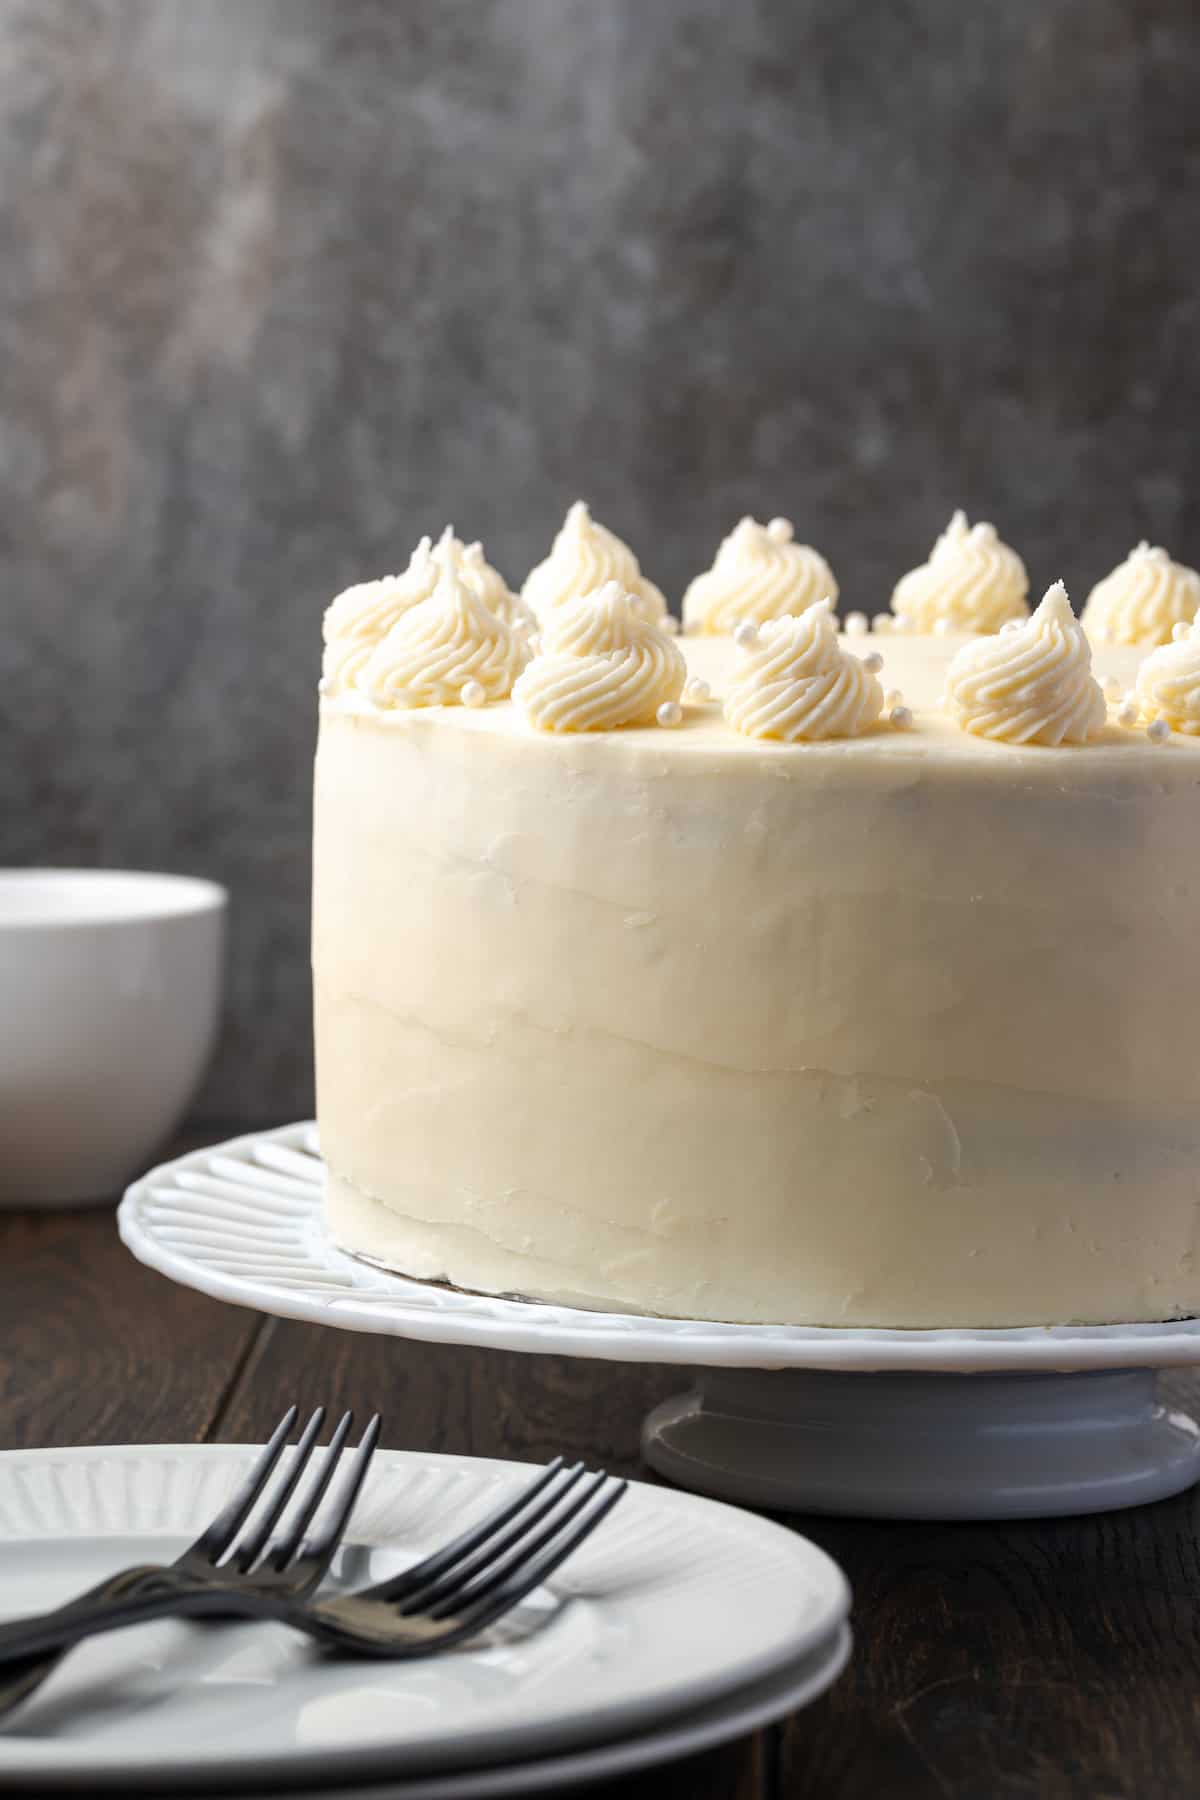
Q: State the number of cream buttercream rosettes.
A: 11